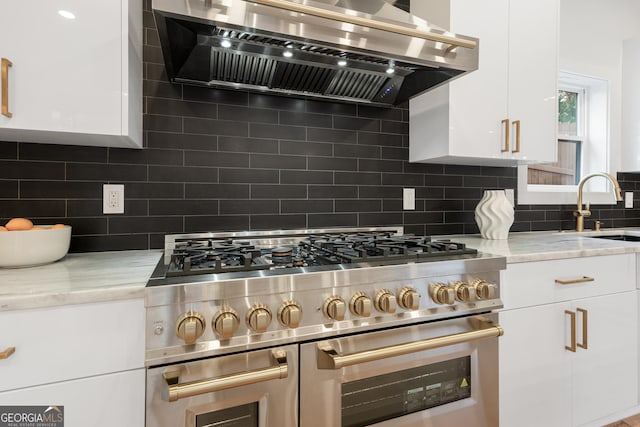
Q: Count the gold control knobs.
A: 11